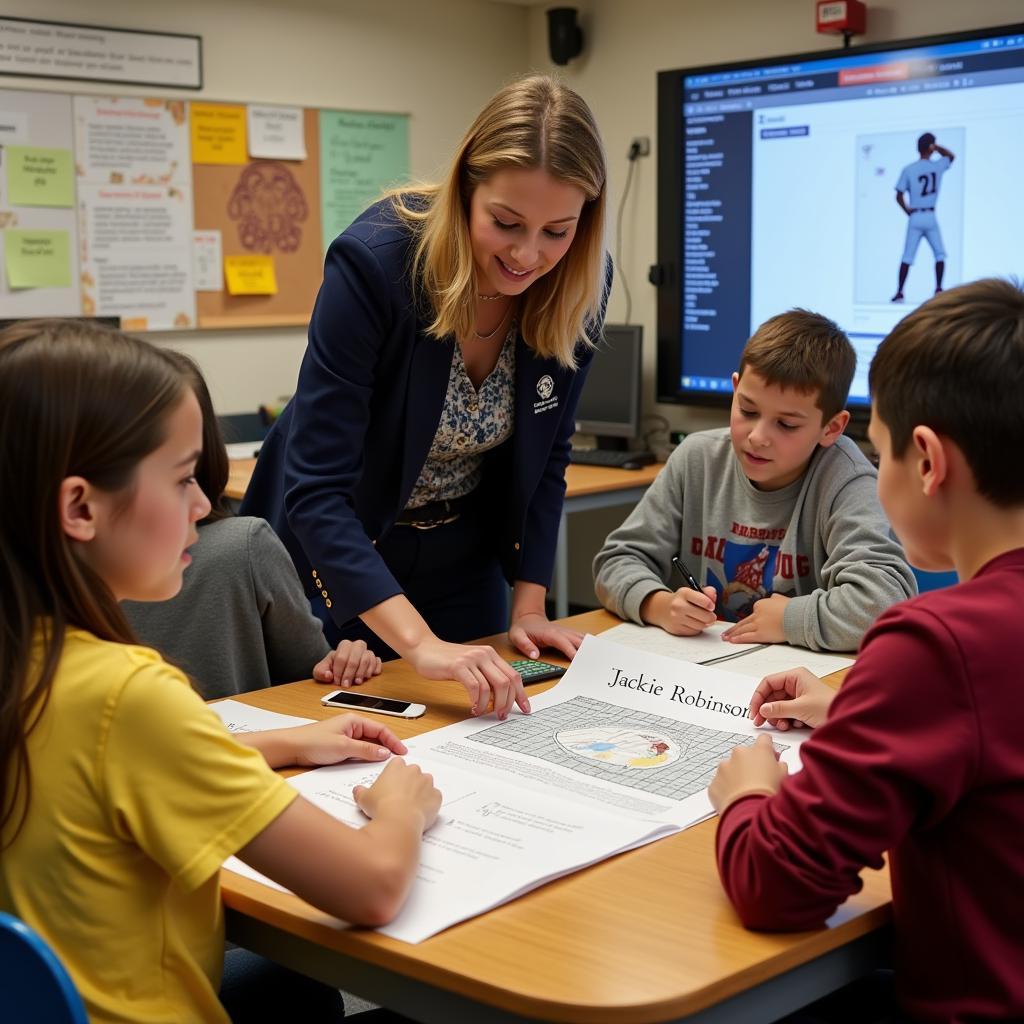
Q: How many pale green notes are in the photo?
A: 2